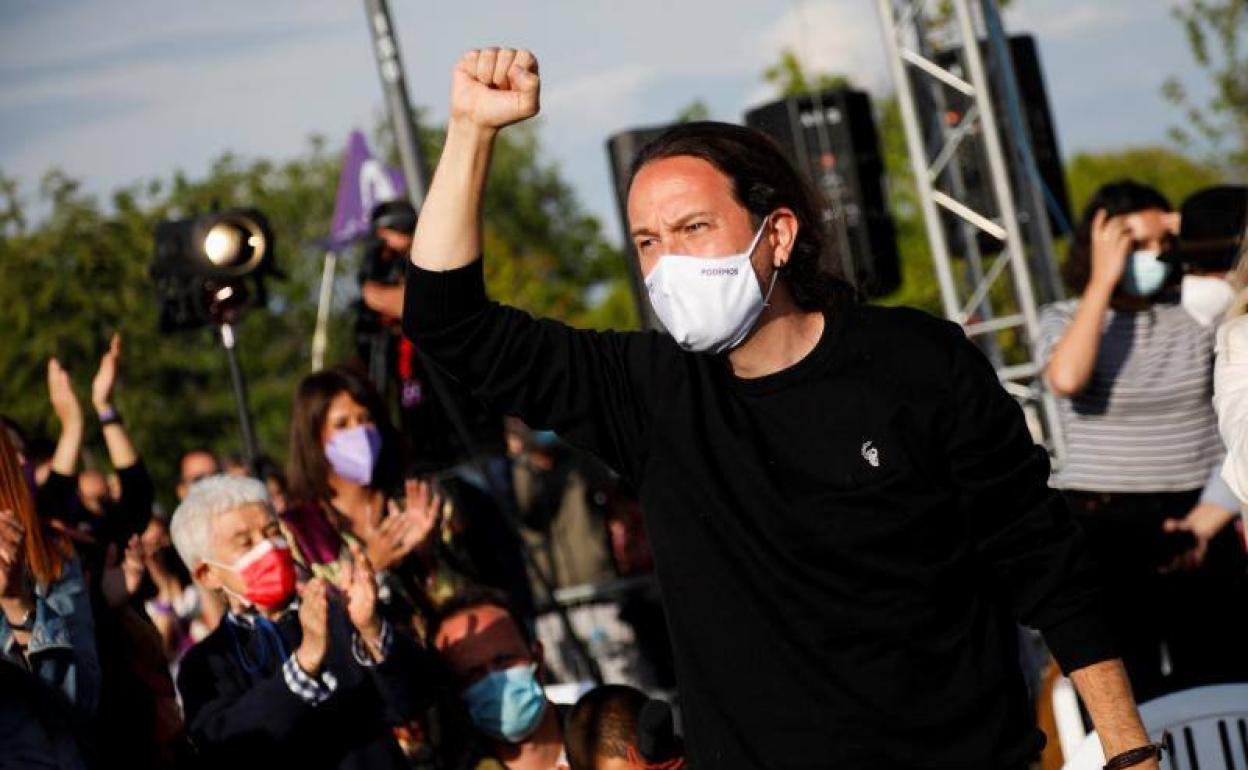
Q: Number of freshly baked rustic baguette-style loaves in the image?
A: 0